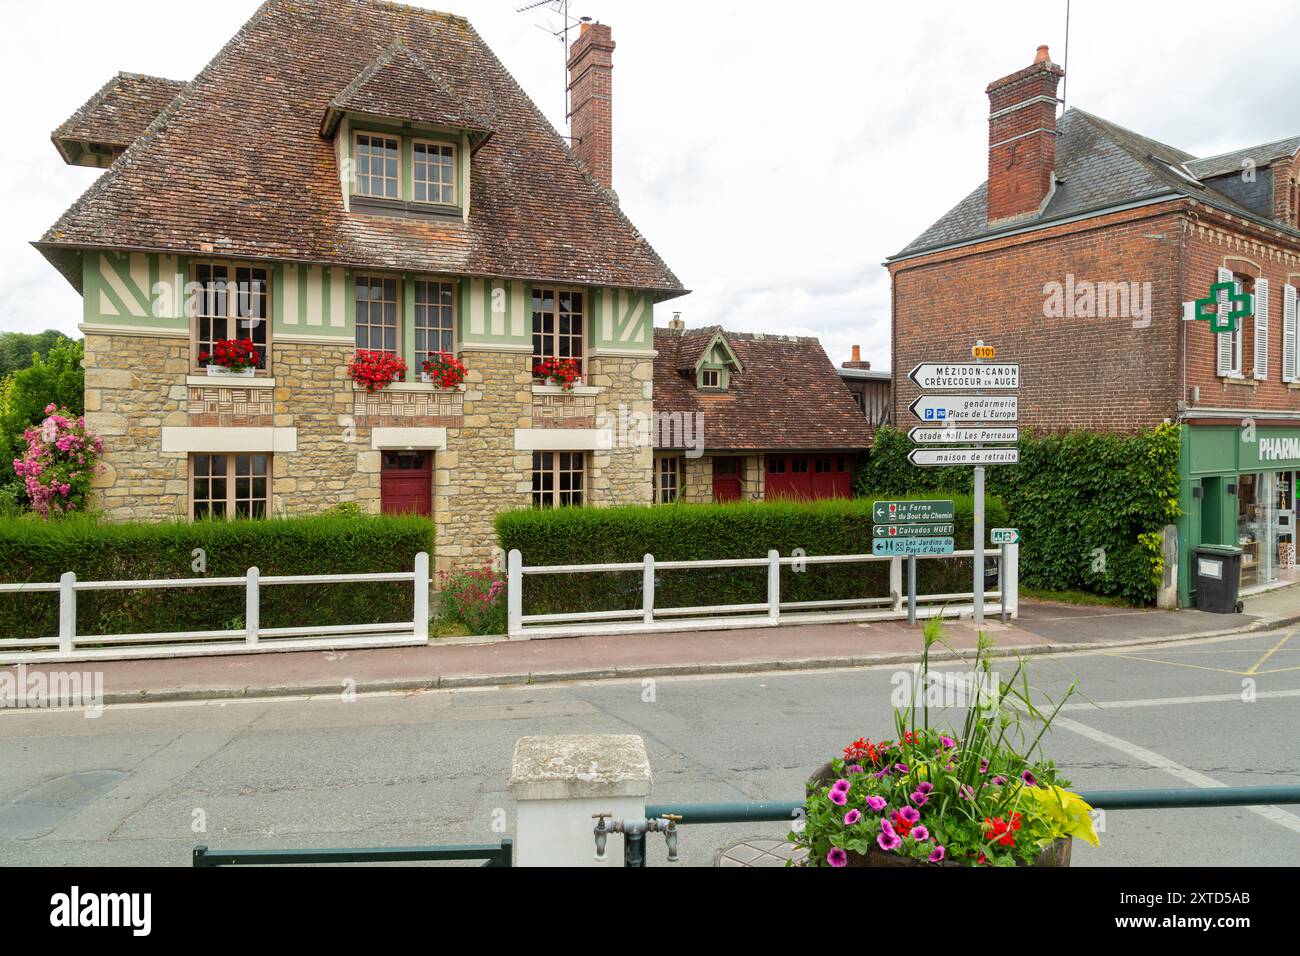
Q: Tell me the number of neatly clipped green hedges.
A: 2